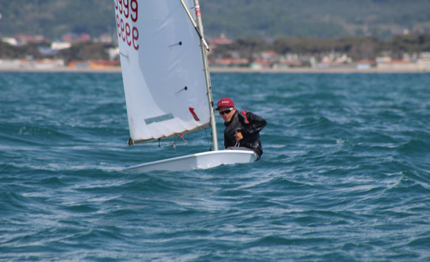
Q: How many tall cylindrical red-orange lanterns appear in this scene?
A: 0